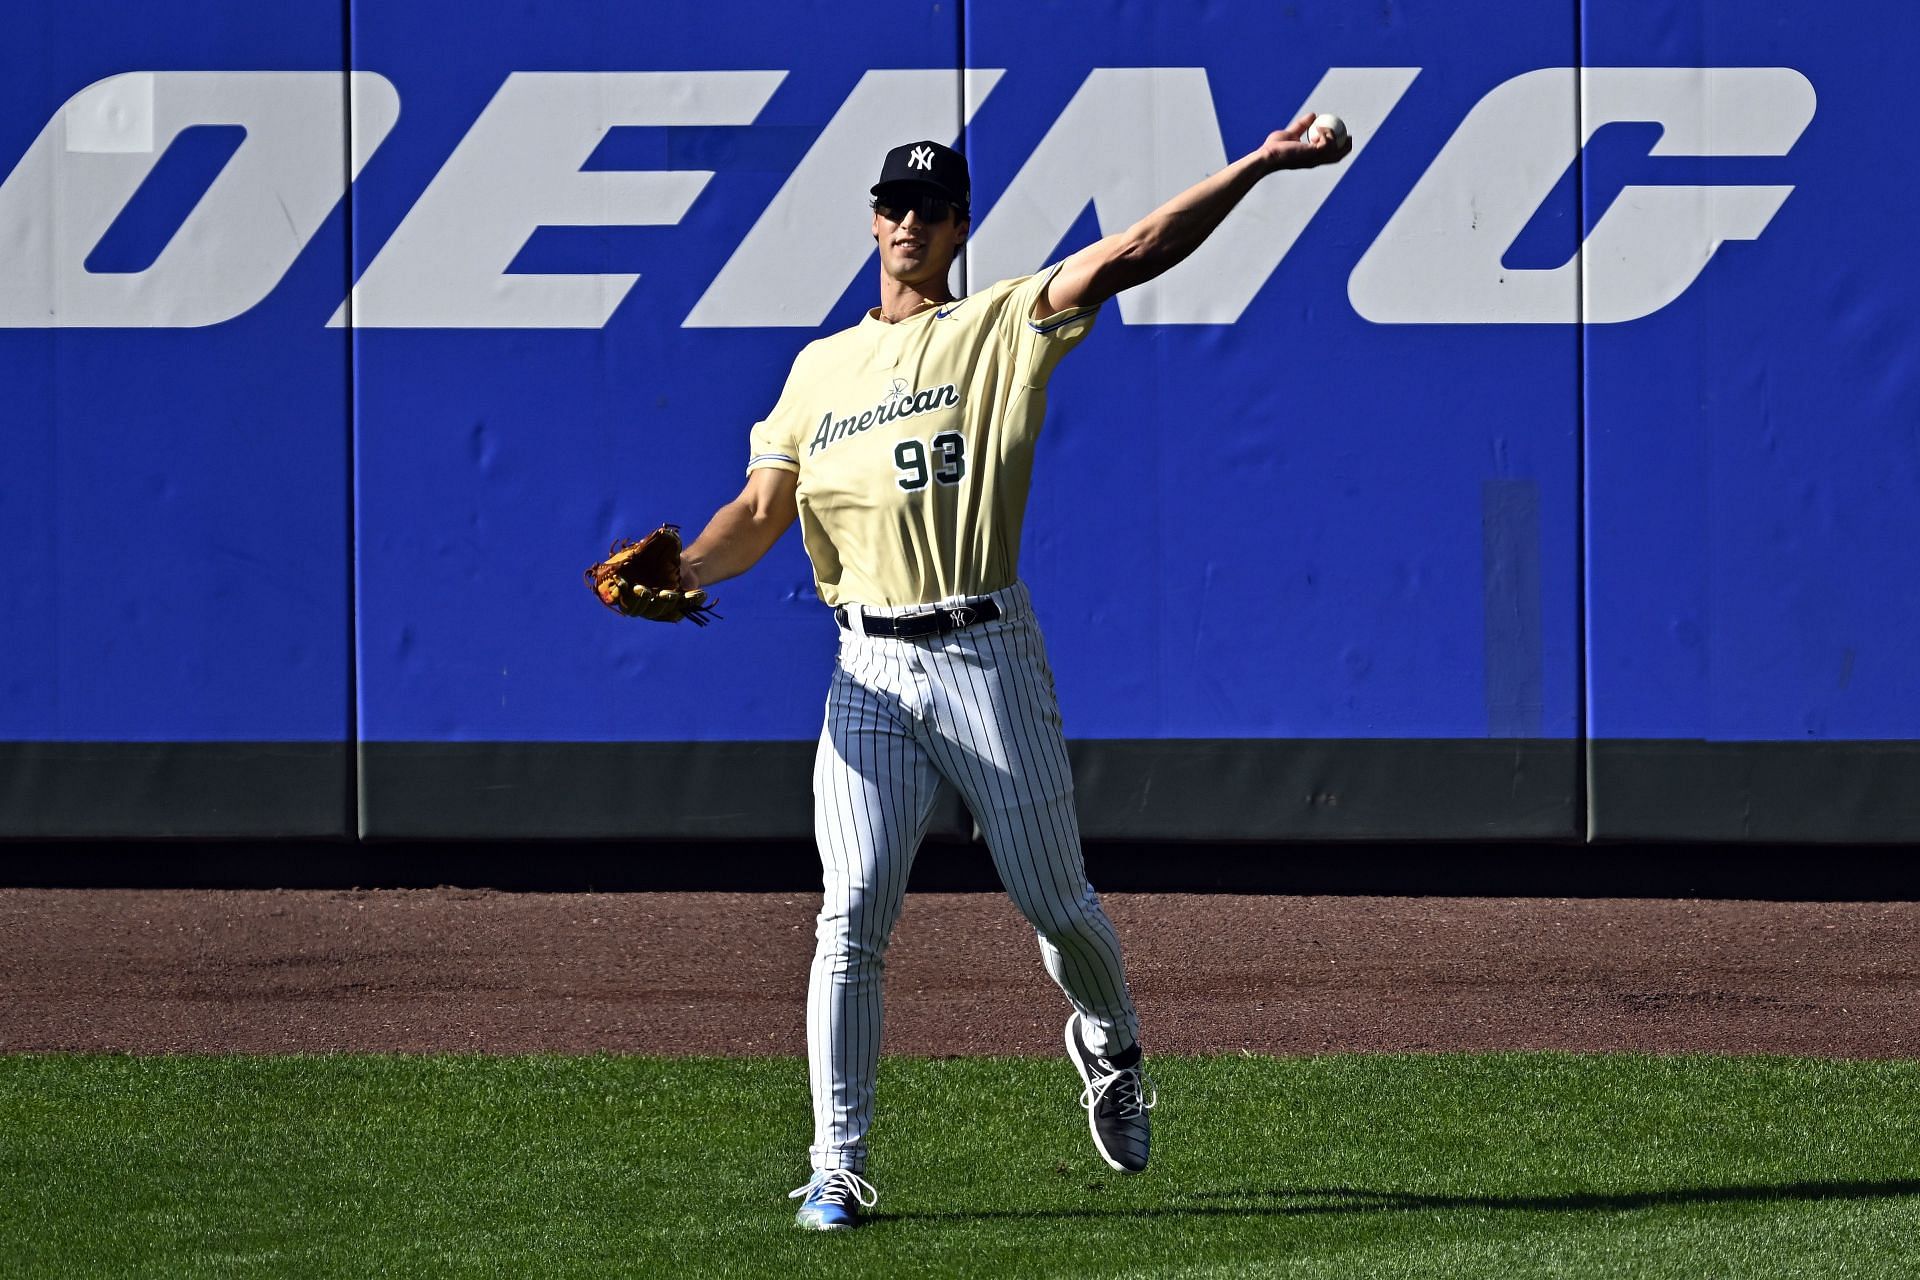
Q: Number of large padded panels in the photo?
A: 4